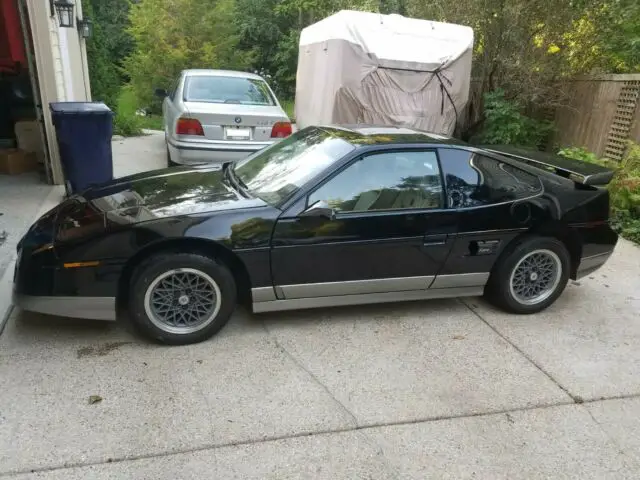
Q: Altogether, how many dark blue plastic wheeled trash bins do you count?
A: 1